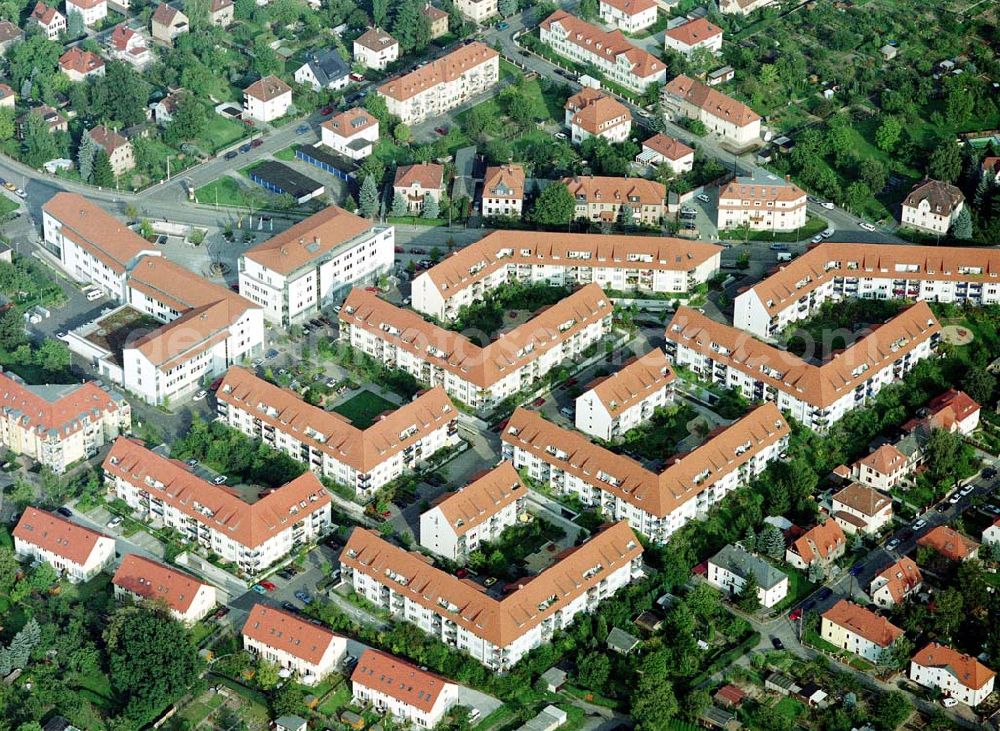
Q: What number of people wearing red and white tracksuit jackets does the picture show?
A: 0